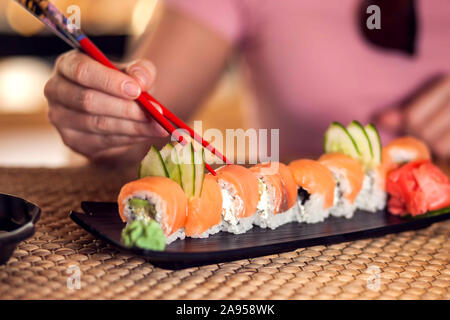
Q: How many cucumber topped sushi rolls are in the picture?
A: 2